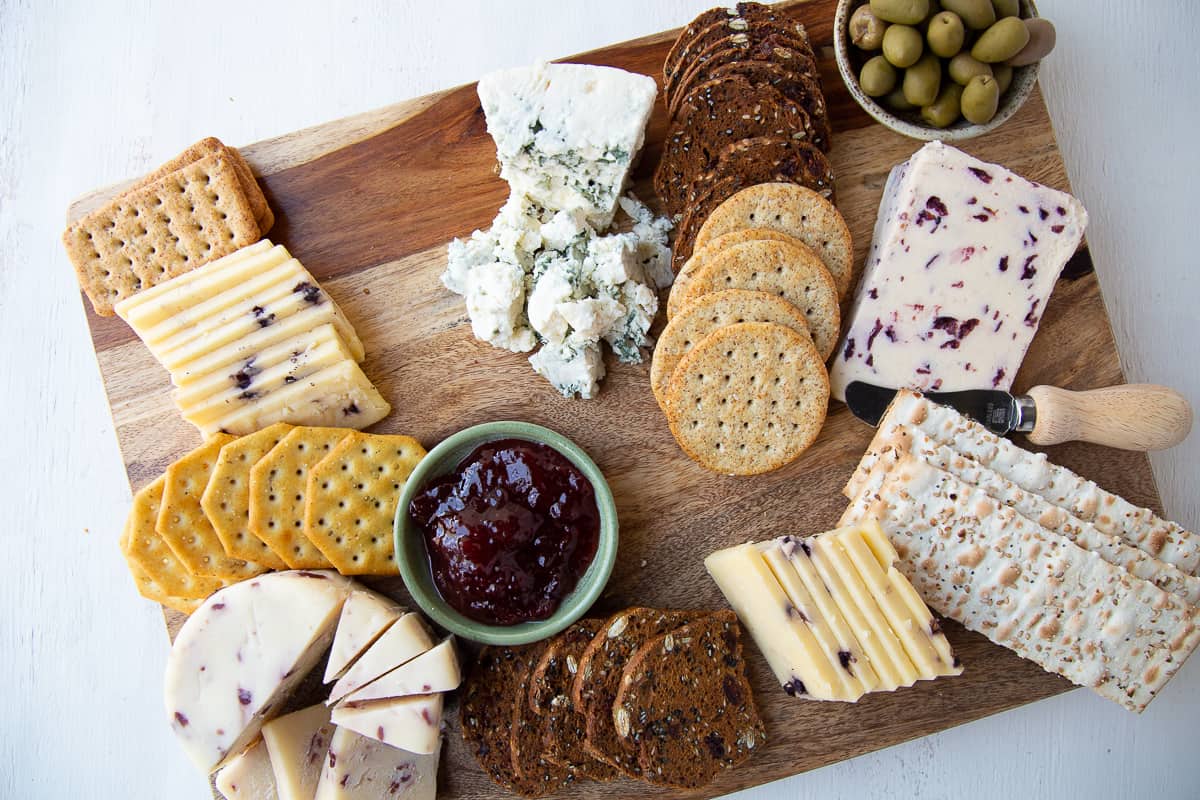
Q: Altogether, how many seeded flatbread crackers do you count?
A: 3